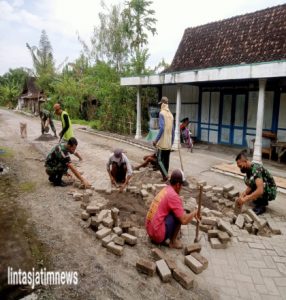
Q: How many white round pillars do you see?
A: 3